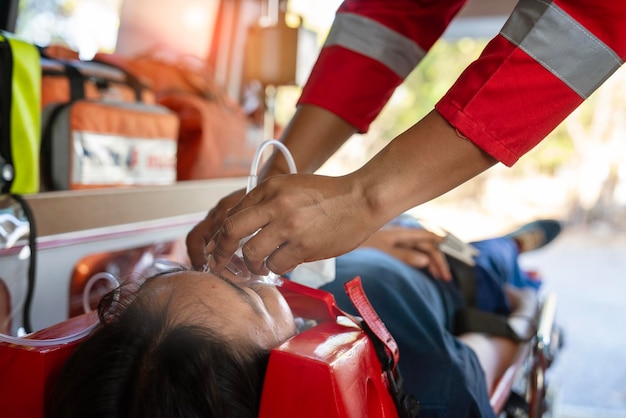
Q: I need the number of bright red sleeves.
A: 2